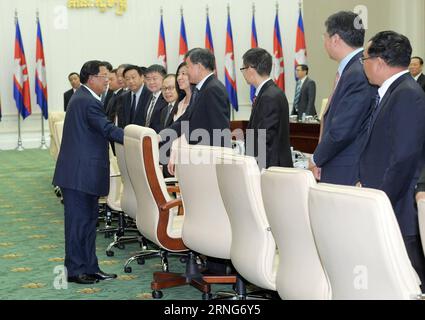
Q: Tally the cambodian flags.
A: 9